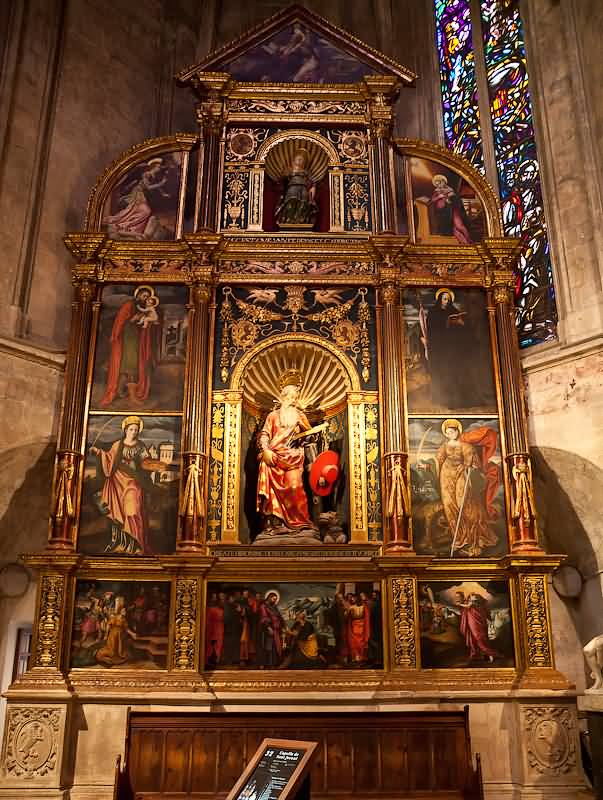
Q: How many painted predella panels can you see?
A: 3